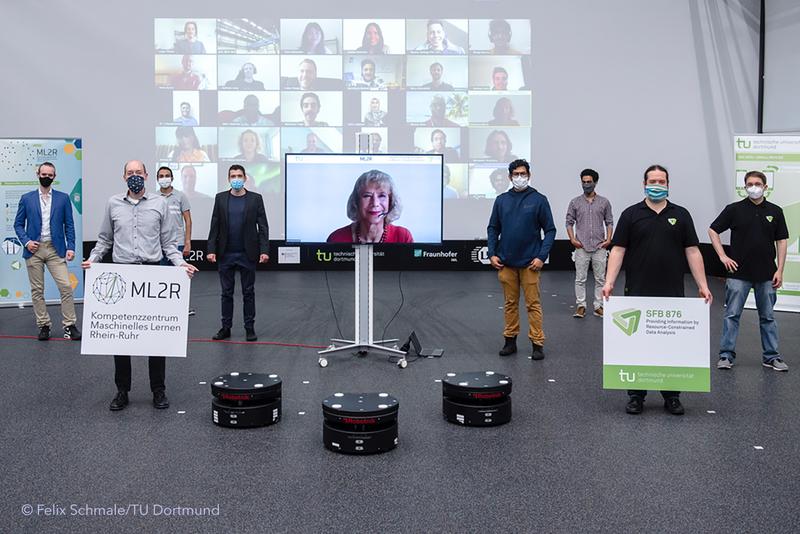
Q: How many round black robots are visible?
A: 3